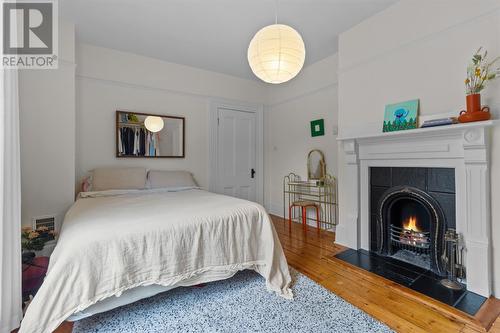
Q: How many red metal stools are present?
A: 1